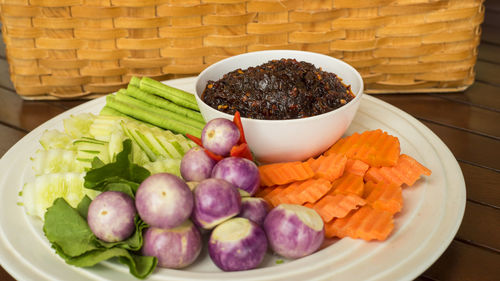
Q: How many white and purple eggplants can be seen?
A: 10